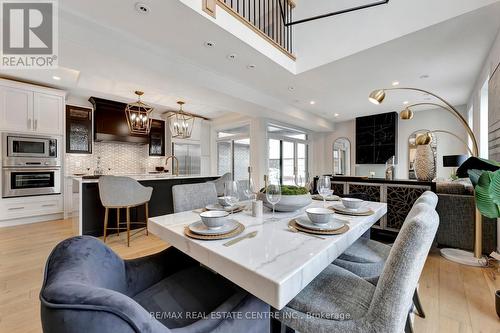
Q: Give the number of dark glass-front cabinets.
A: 2